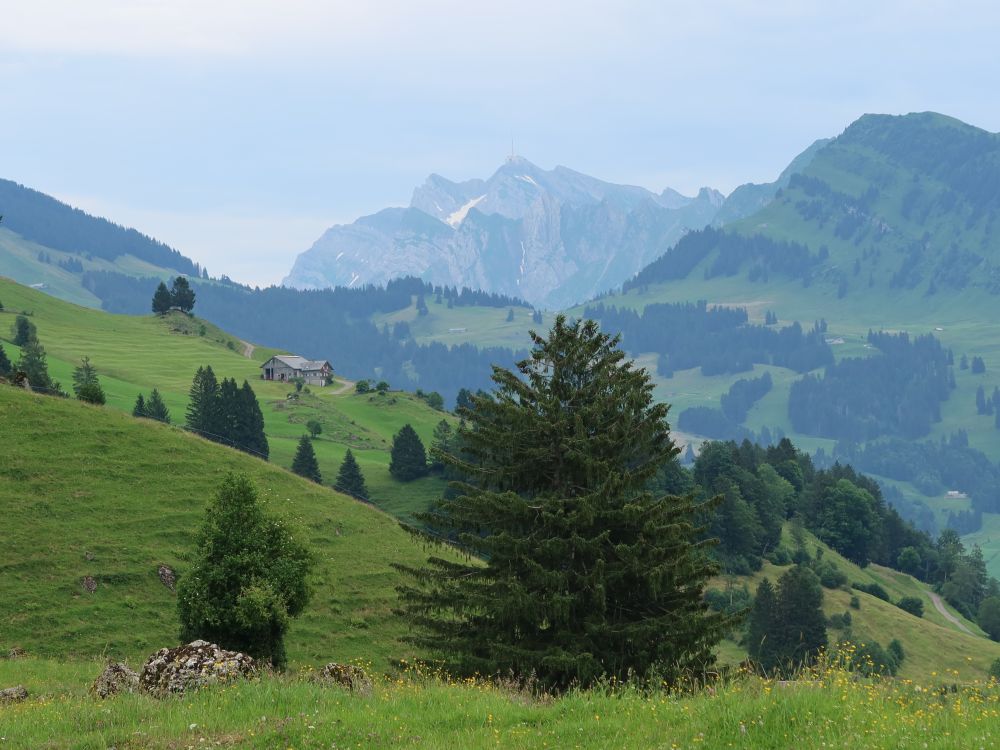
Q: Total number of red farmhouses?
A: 0